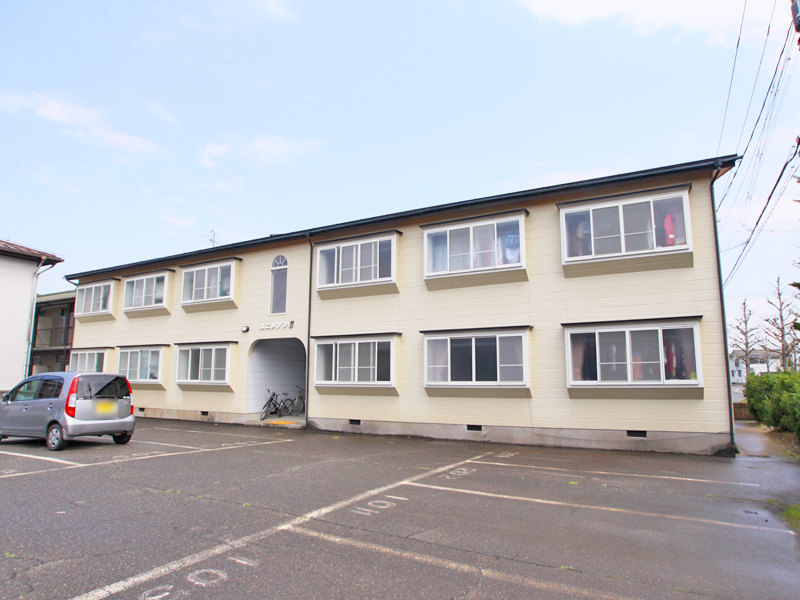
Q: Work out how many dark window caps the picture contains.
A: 12